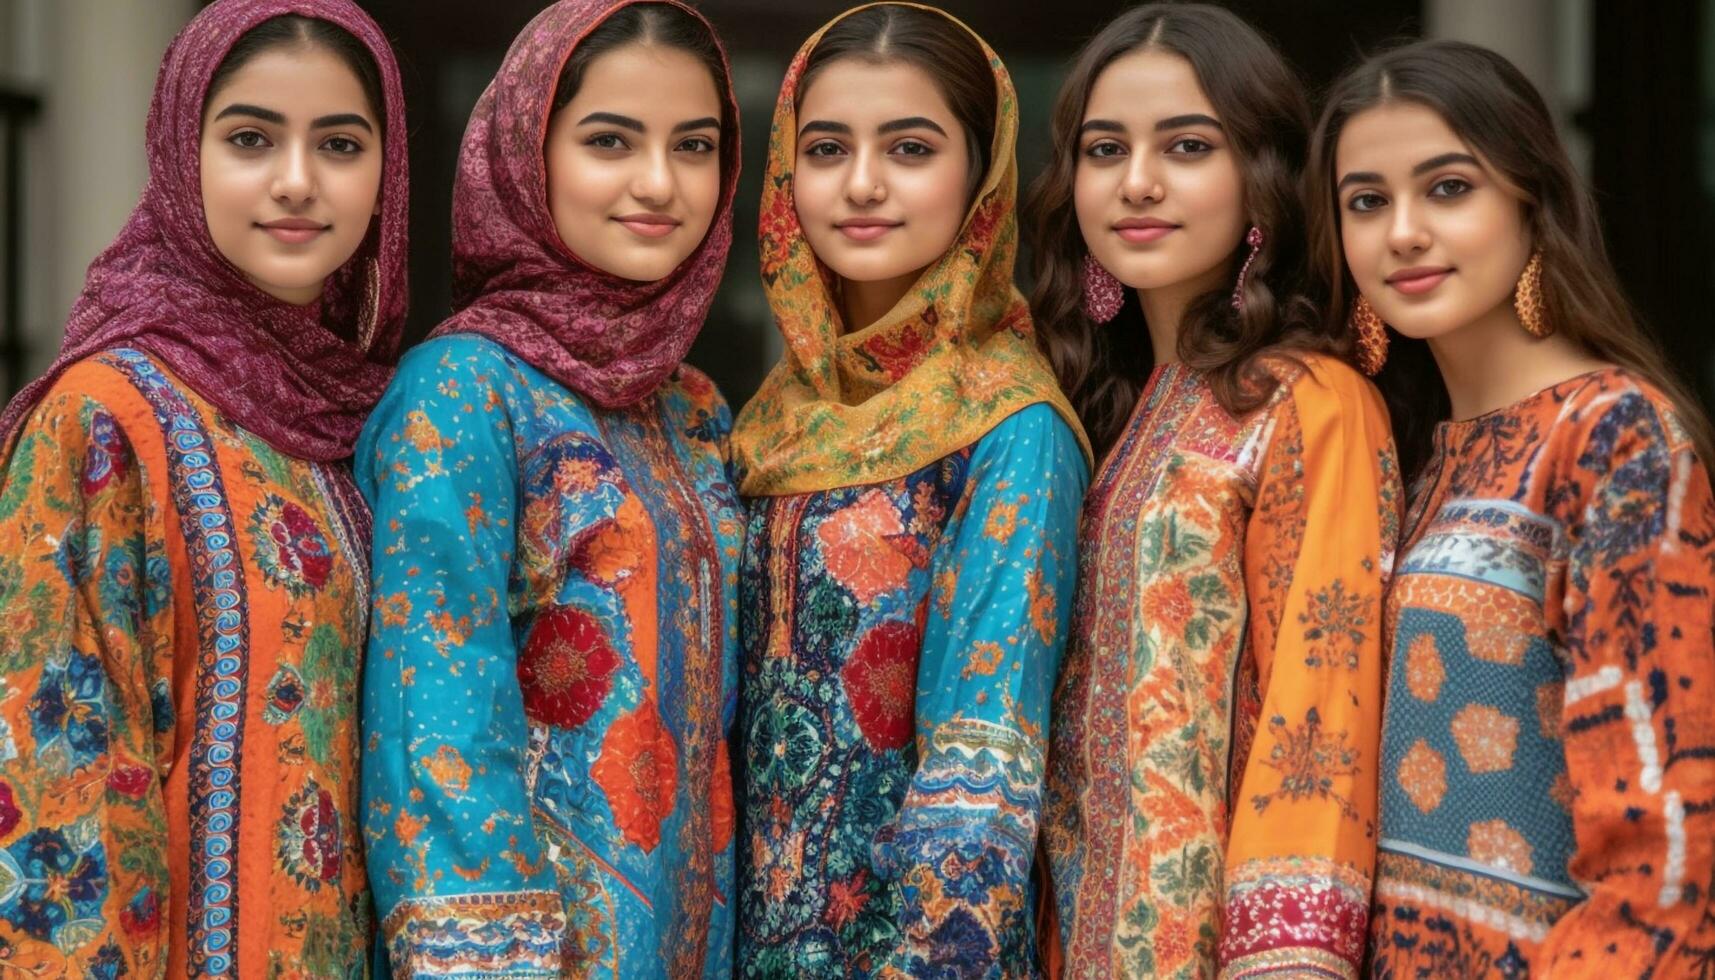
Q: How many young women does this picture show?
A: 5